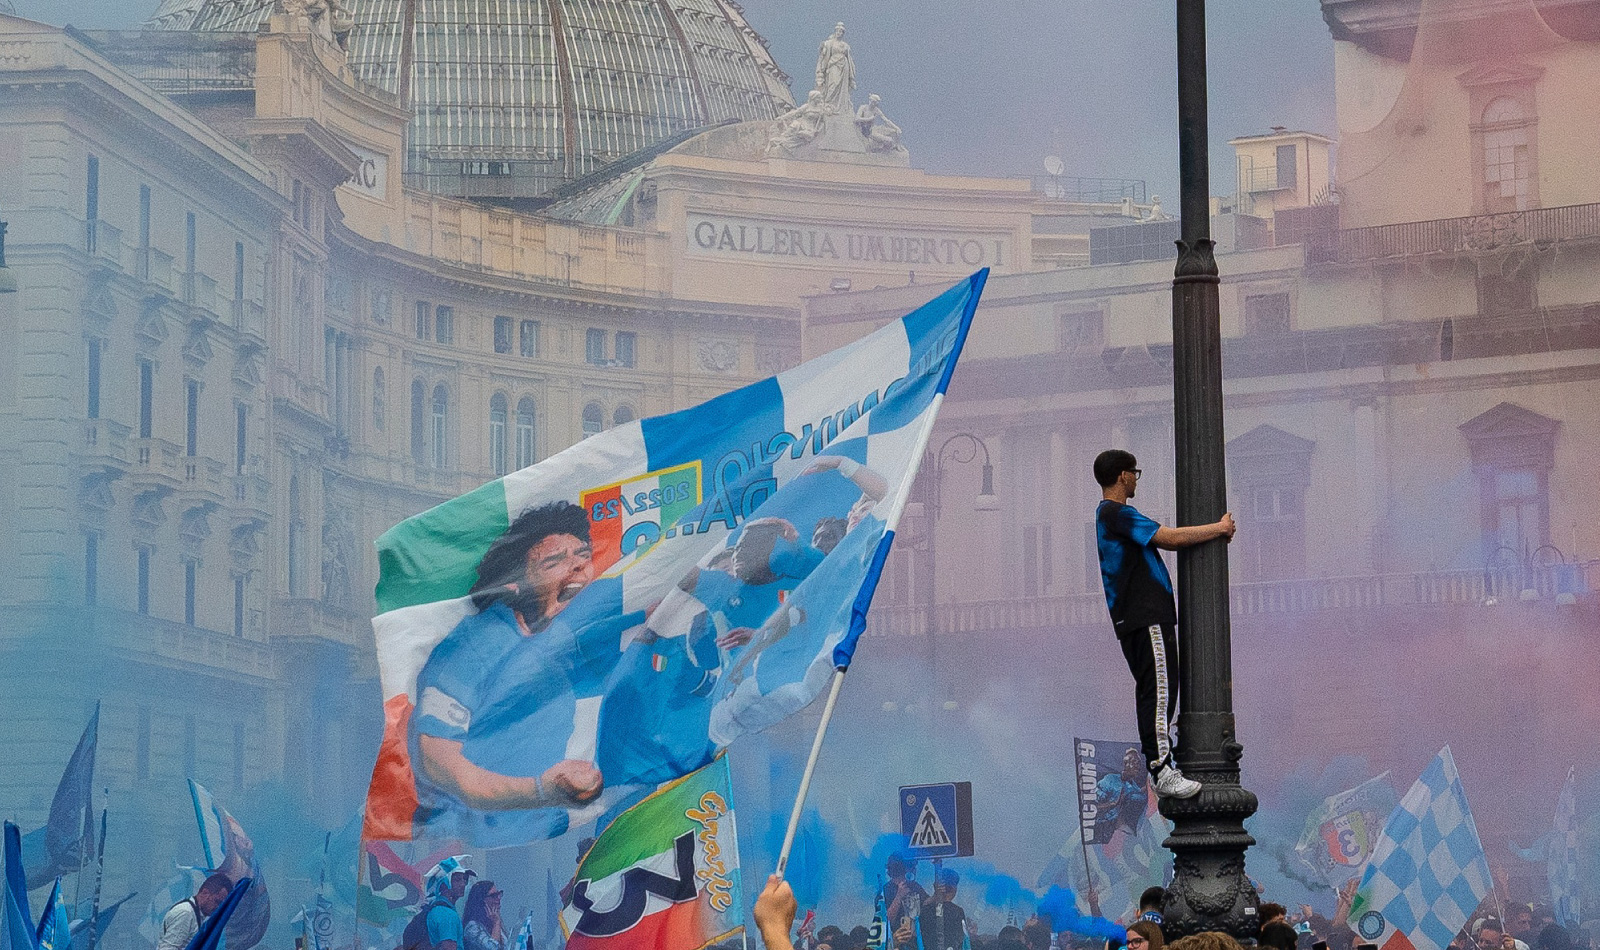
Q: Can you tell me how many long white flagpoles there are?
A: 1